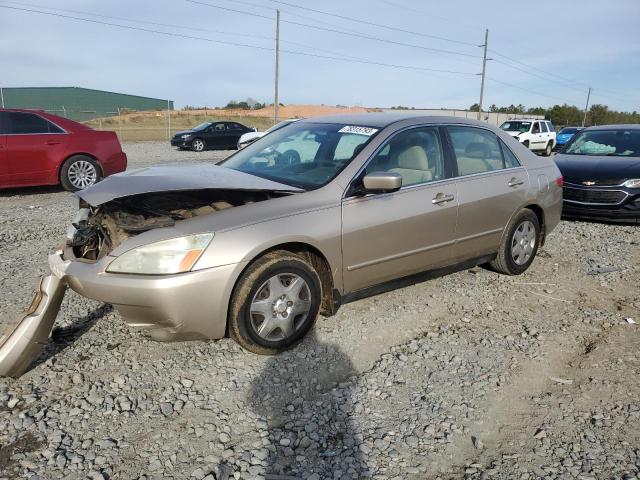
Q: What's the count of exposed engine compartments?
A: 1